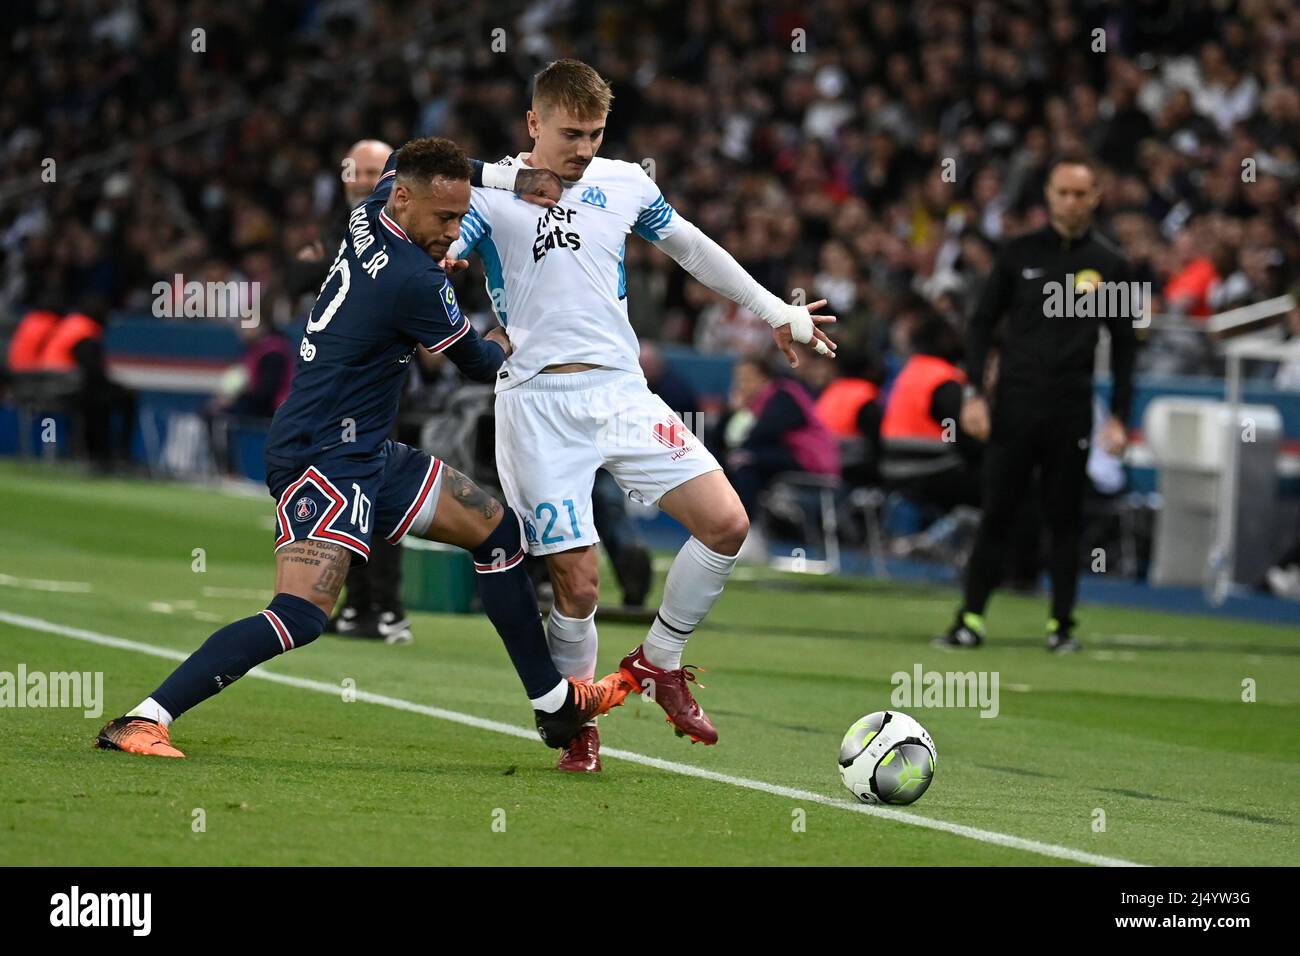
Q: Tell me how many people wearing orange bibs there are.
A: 4